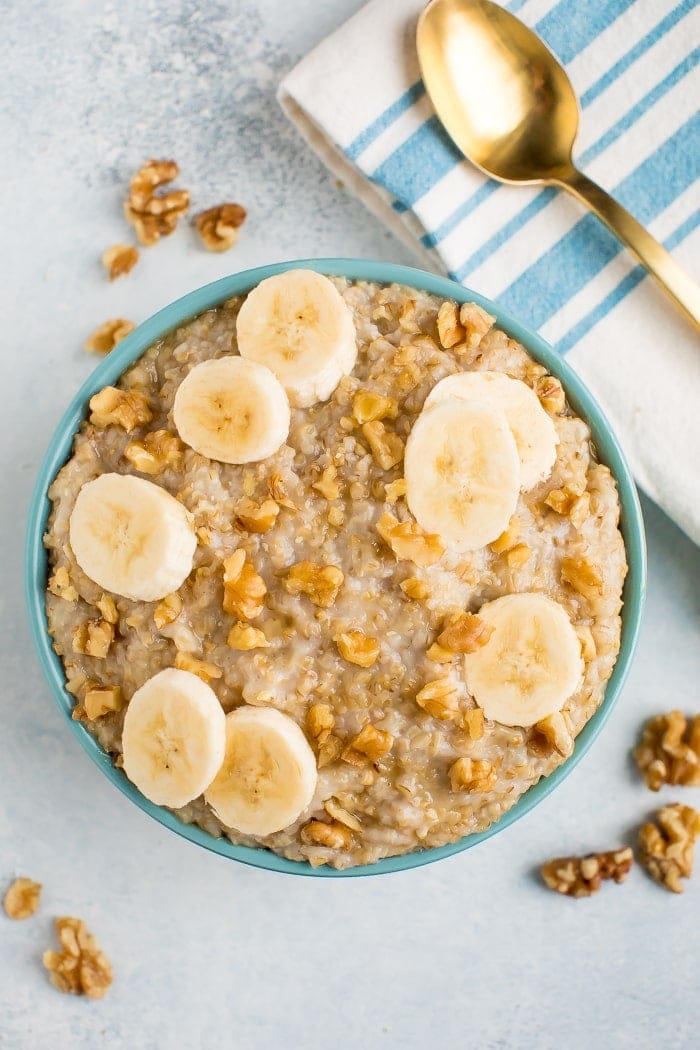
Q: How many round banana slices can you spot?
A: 8